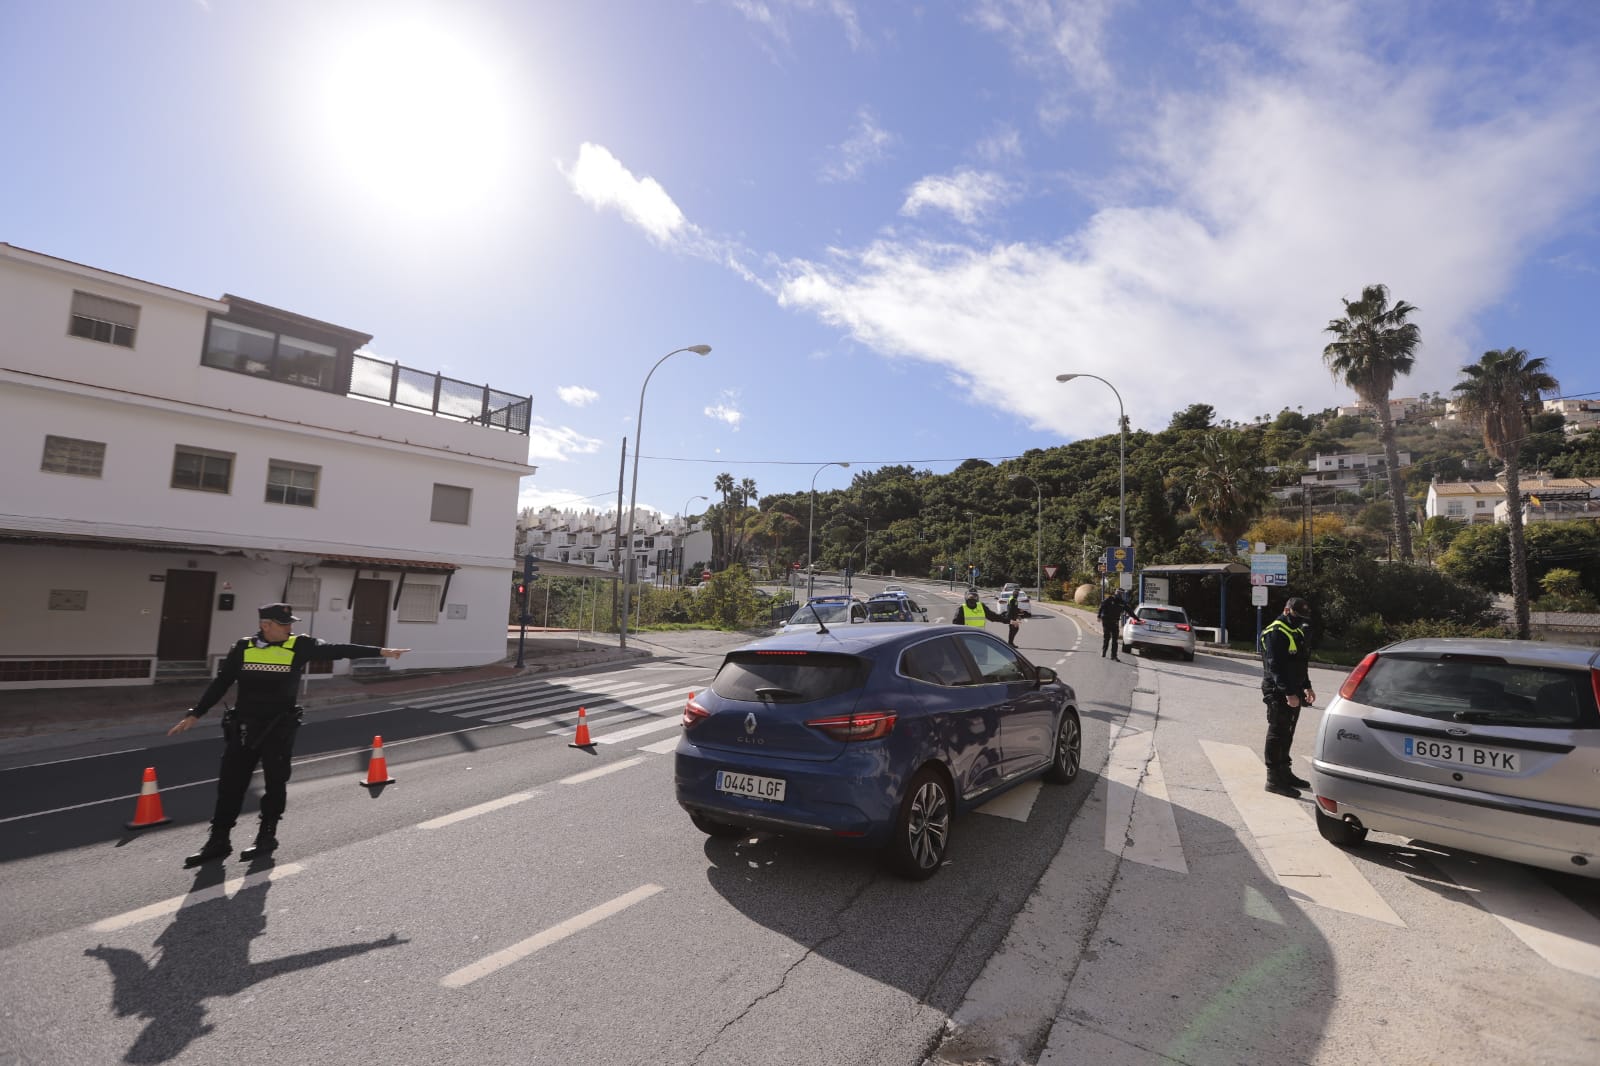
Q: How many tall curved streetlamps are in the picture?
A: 5